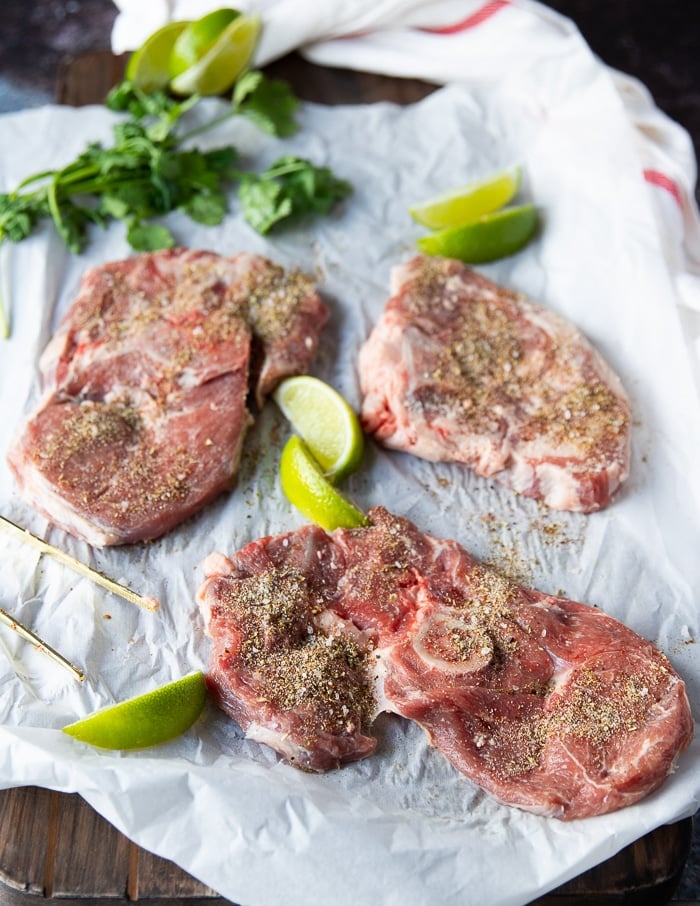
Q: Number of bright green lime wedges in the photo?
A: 8